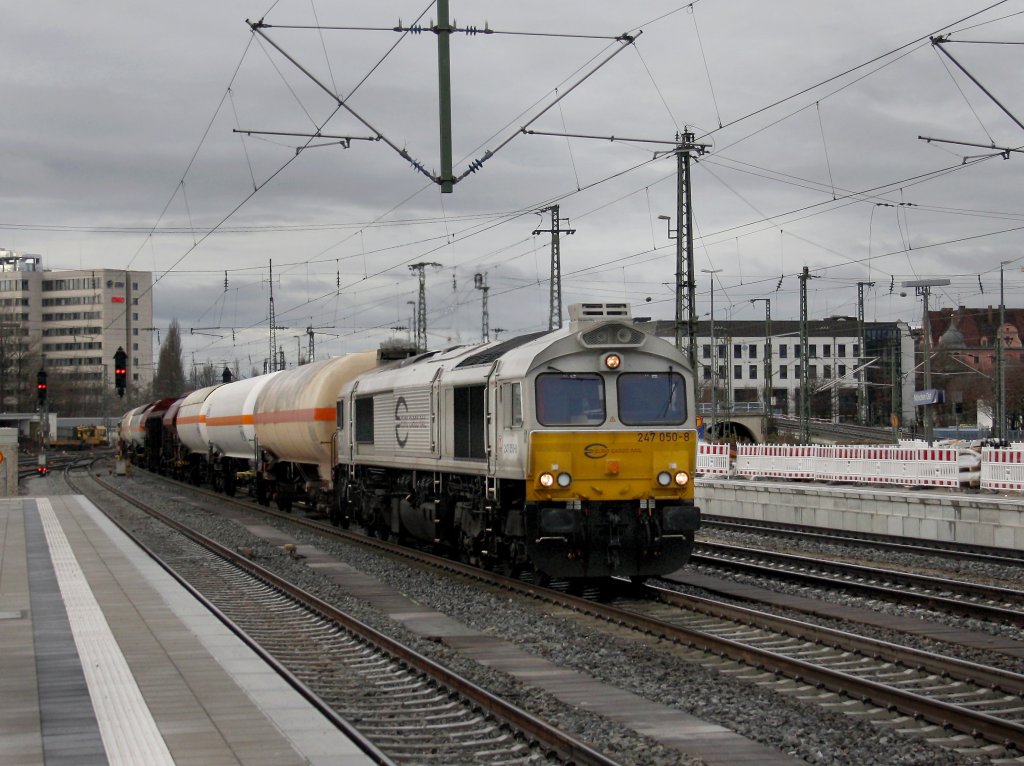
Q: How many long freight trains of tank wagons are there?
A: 1